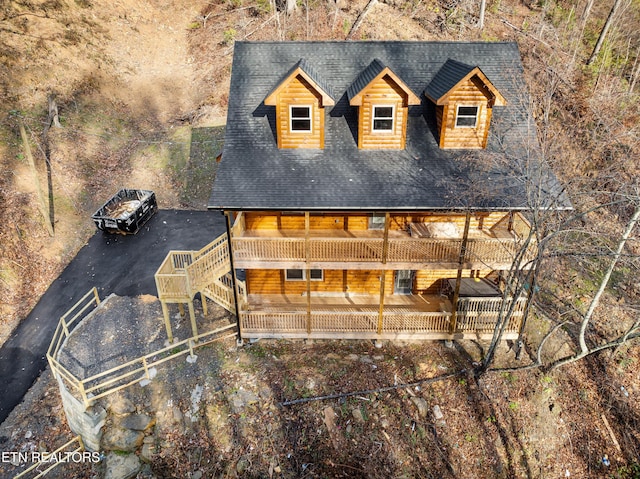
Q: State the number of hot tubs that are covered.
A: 1